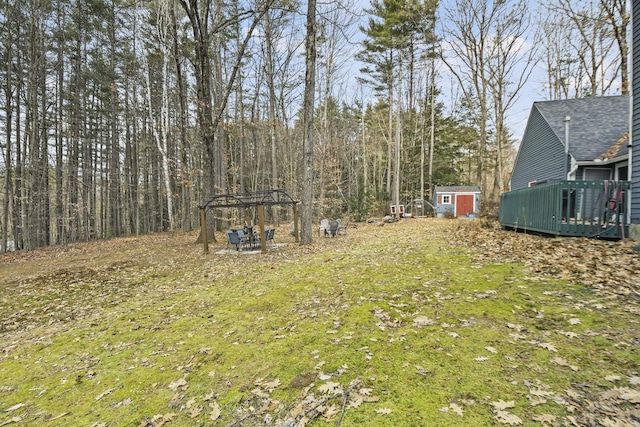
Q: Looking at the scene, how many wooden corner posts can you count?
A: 4